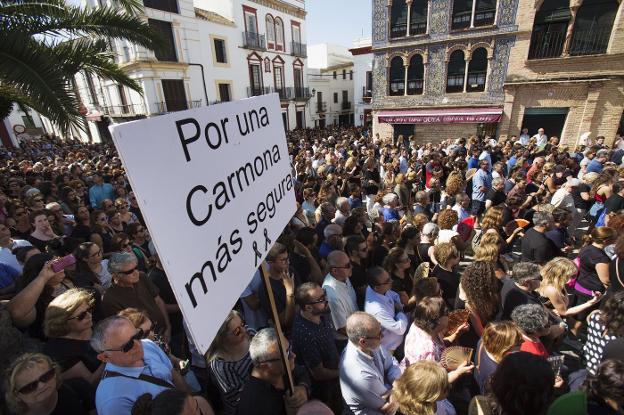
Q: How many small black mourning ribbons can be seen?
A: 2